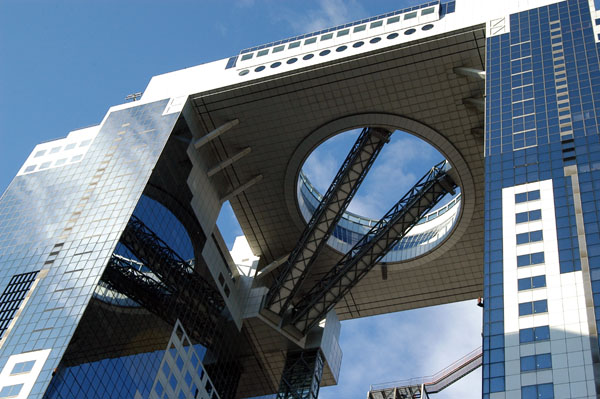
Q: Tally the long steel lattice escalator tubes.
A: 2